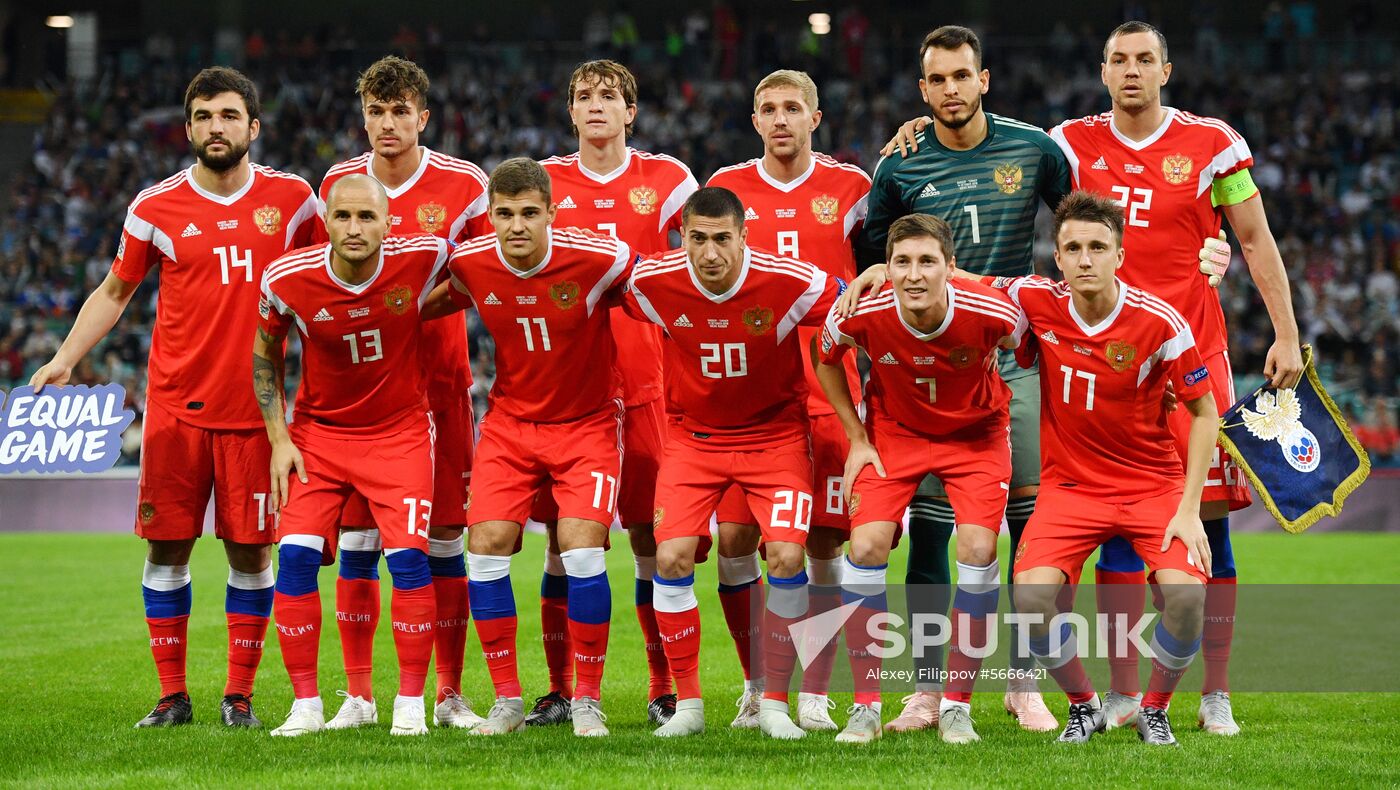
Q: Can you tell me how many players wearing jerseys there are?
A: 11